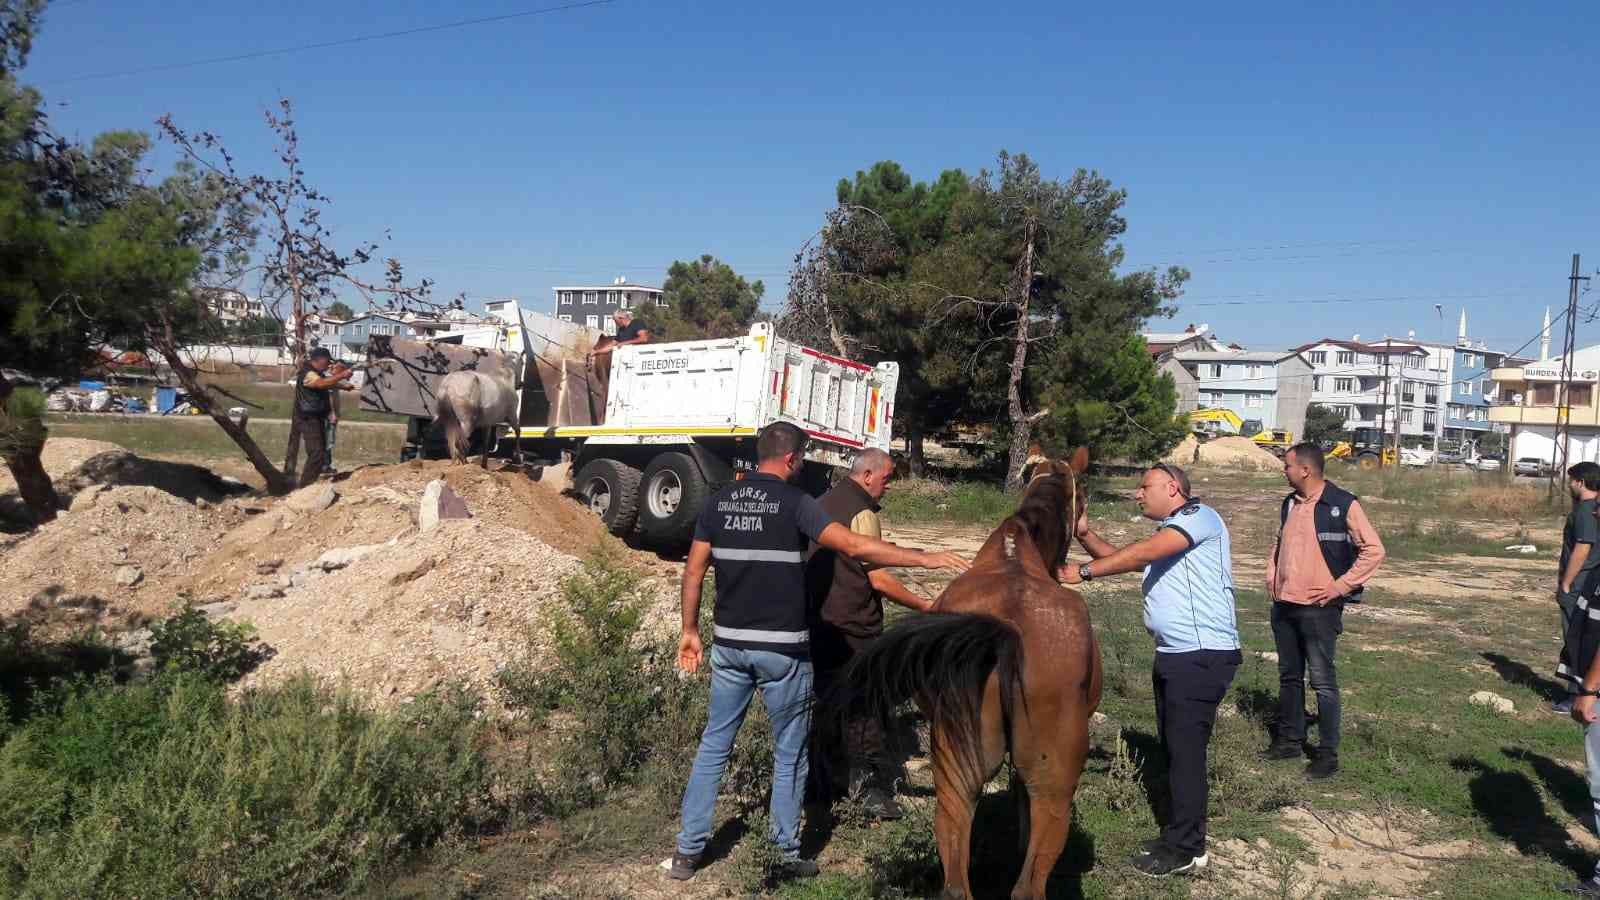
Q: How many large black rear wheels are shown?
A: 2